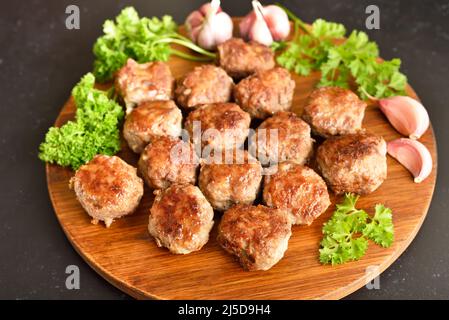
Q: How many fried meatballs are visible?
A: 15